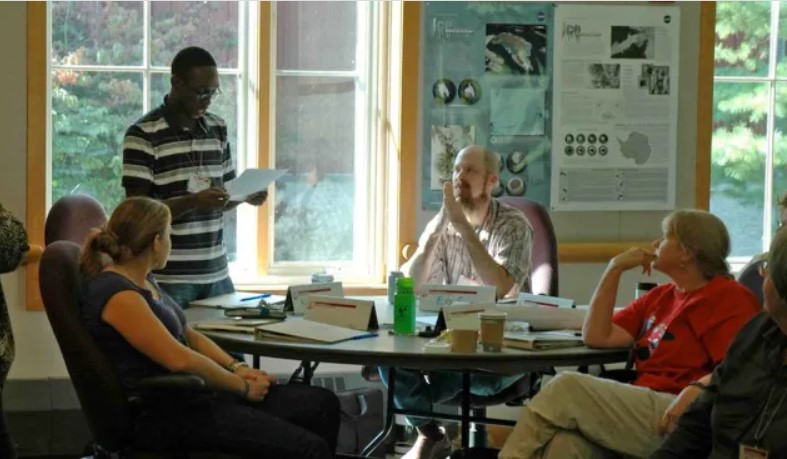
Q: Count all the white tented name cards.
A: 5